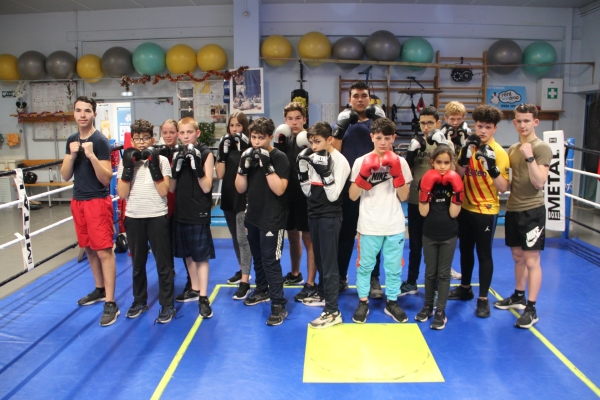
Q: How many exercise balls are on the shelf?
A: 15